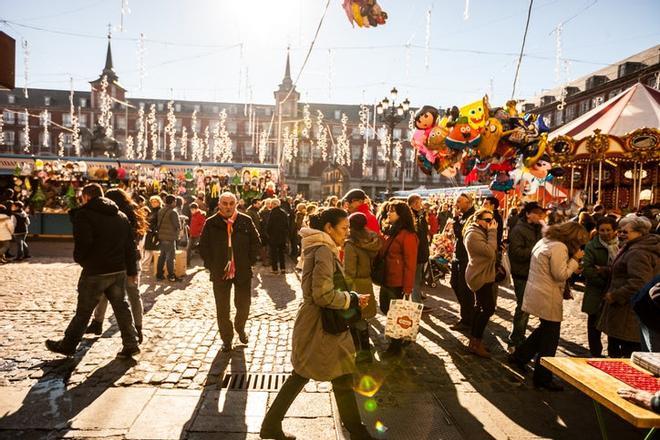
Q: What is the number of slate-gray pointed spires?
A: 2